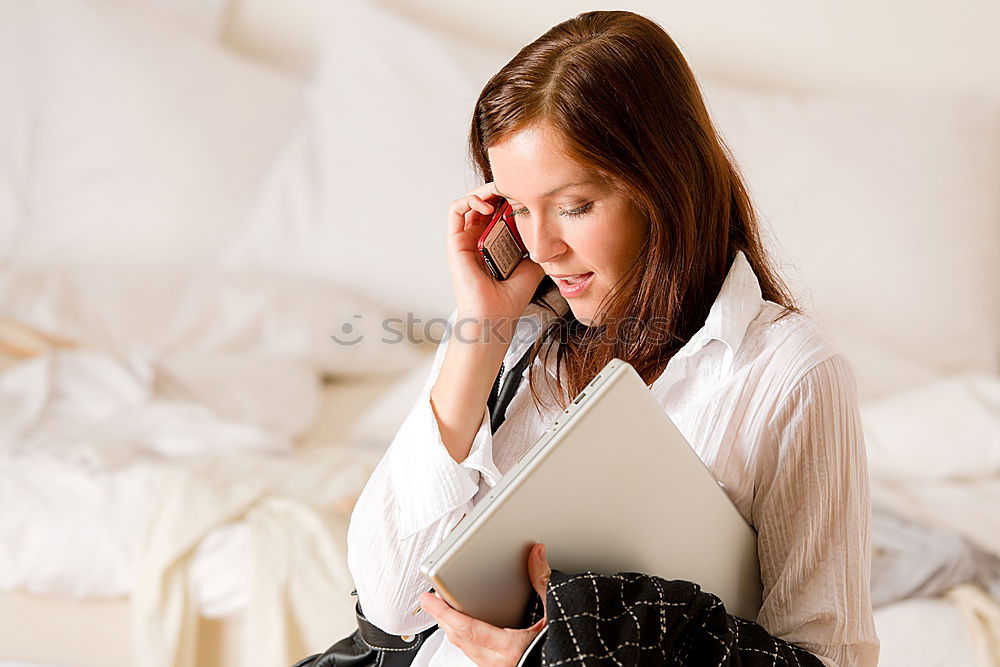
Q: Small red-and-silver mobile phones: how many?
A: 1